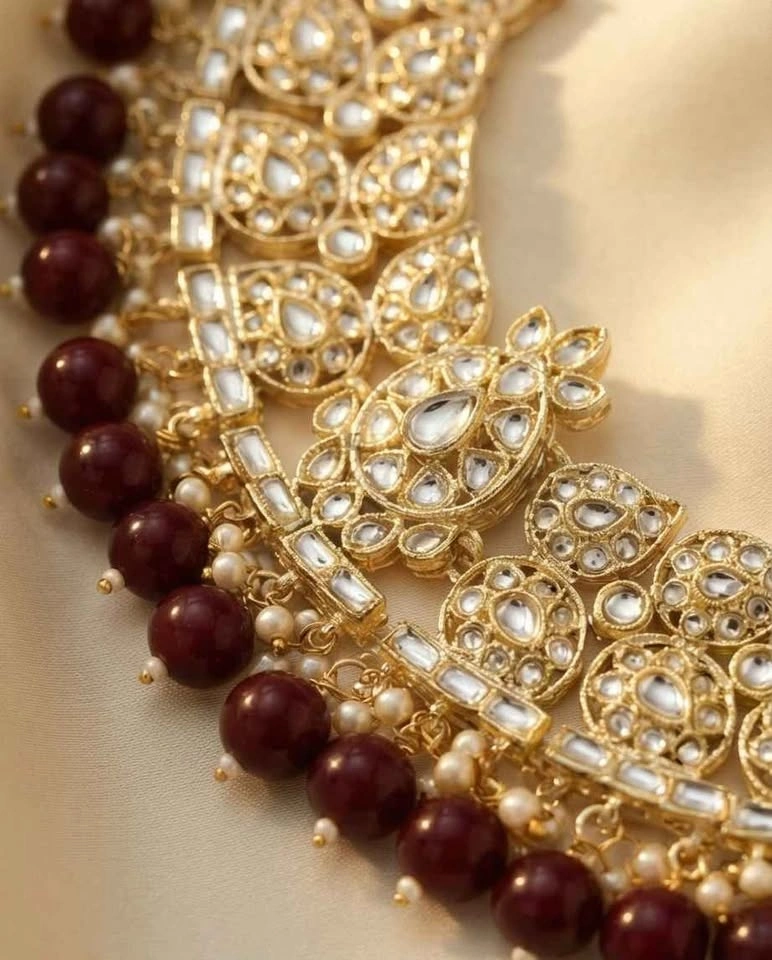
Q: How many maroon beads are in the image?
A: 14